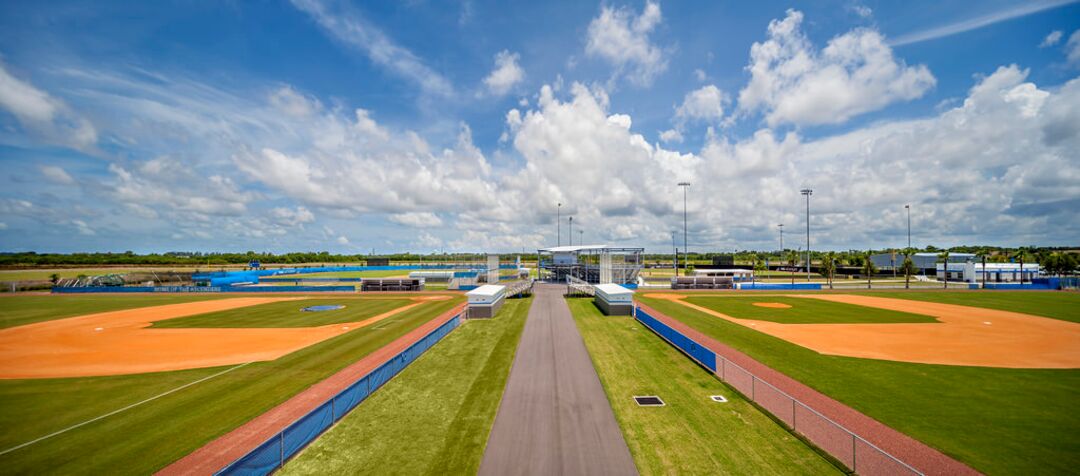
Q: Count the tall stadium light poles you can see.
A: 8